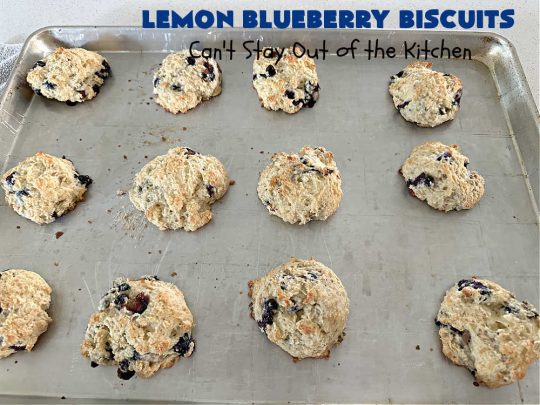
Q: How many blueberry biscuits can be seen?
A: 12